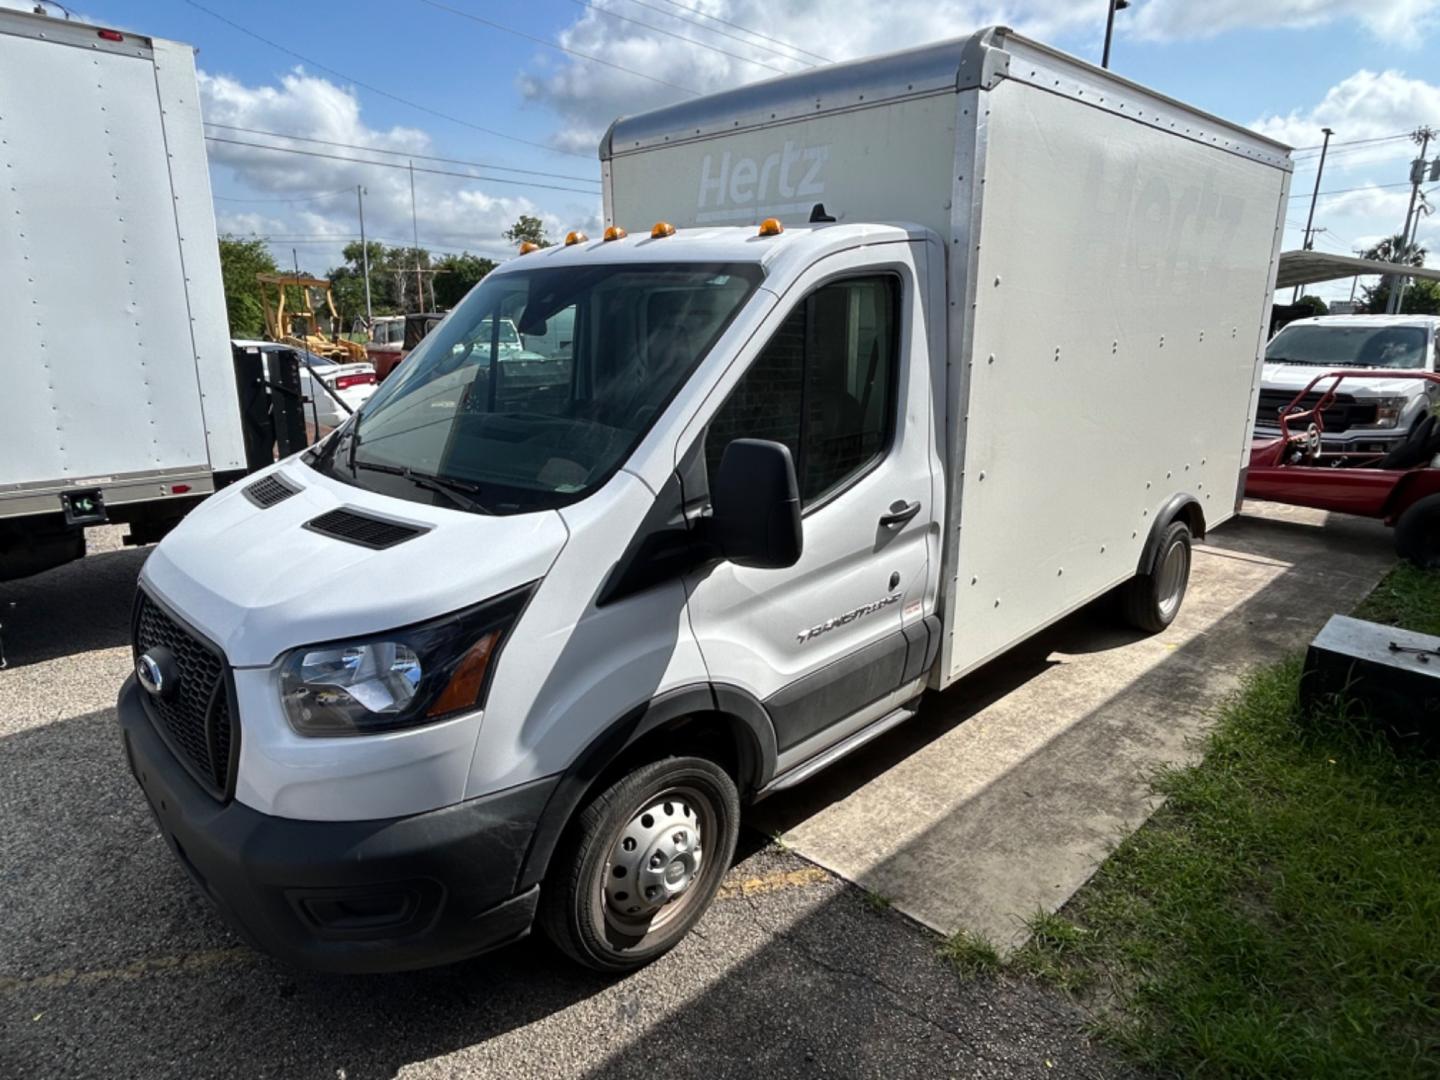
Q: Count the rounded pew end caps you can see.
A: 0